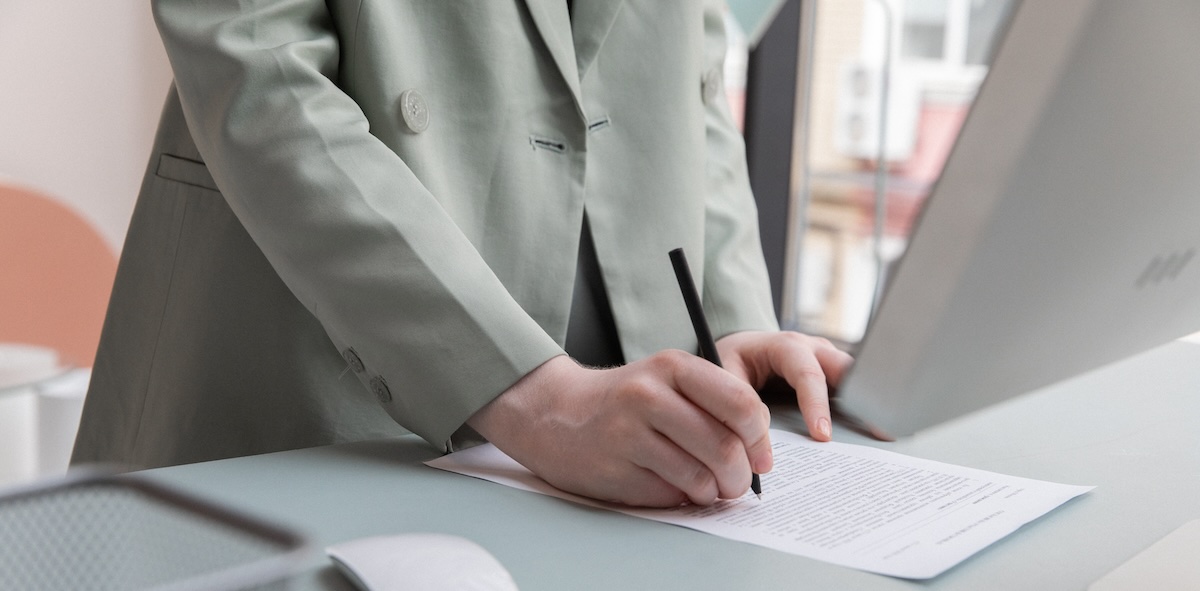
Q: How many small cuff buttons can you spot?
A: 2